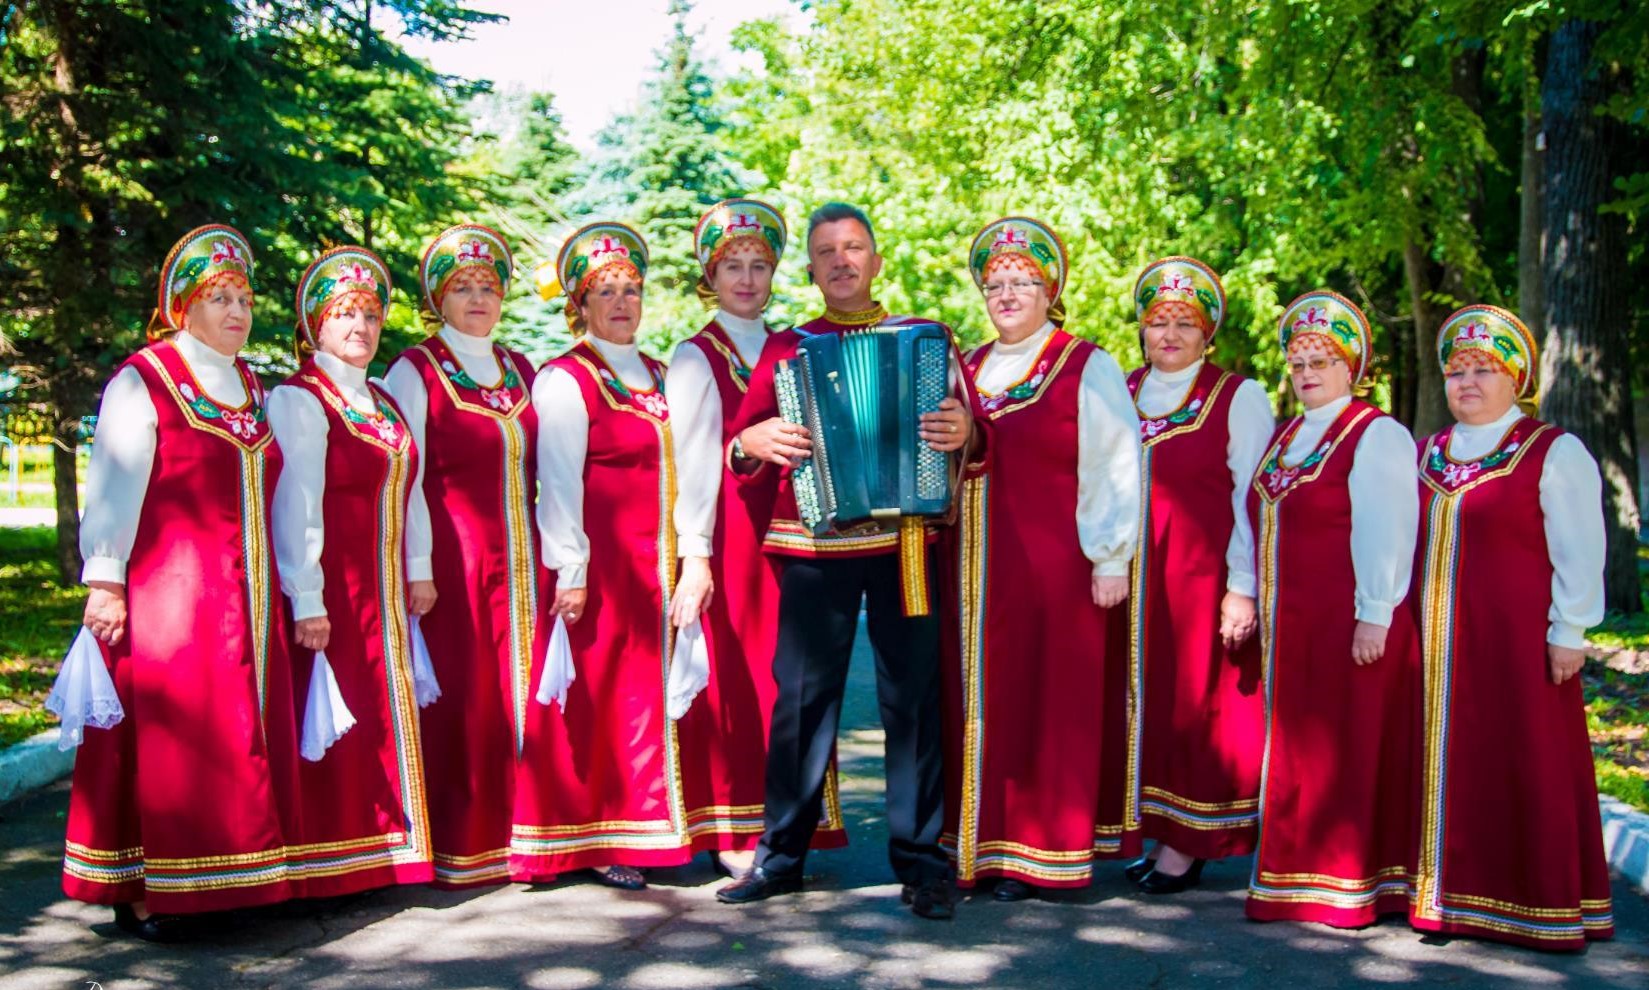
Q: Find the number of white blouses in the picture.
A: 9